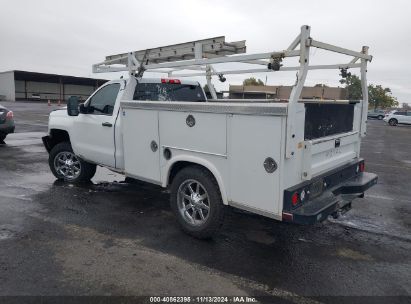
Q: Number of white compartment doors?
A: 3